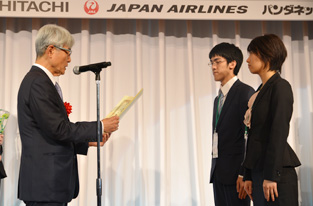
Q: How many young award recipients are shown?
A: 2